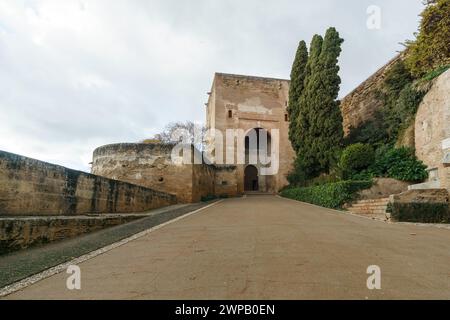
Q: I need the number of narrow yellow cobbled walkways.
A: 0